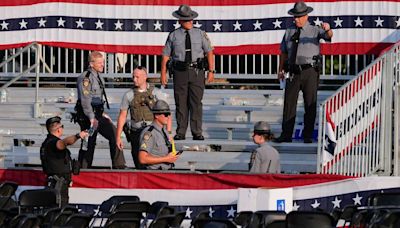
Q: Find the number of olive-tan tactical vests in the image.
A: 1